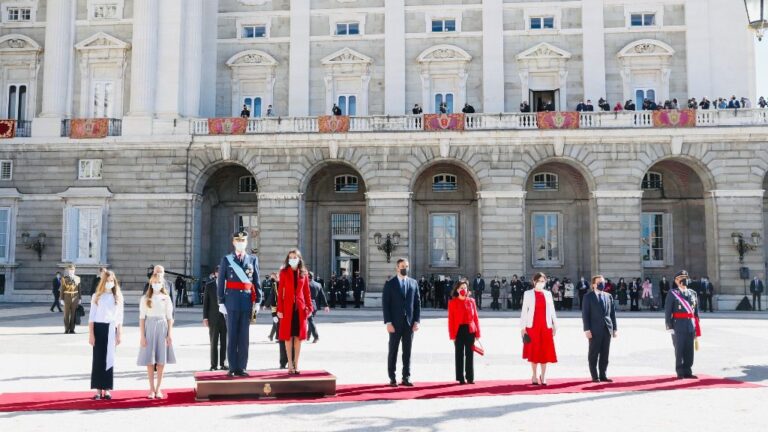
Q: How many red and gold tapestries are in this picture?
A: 7